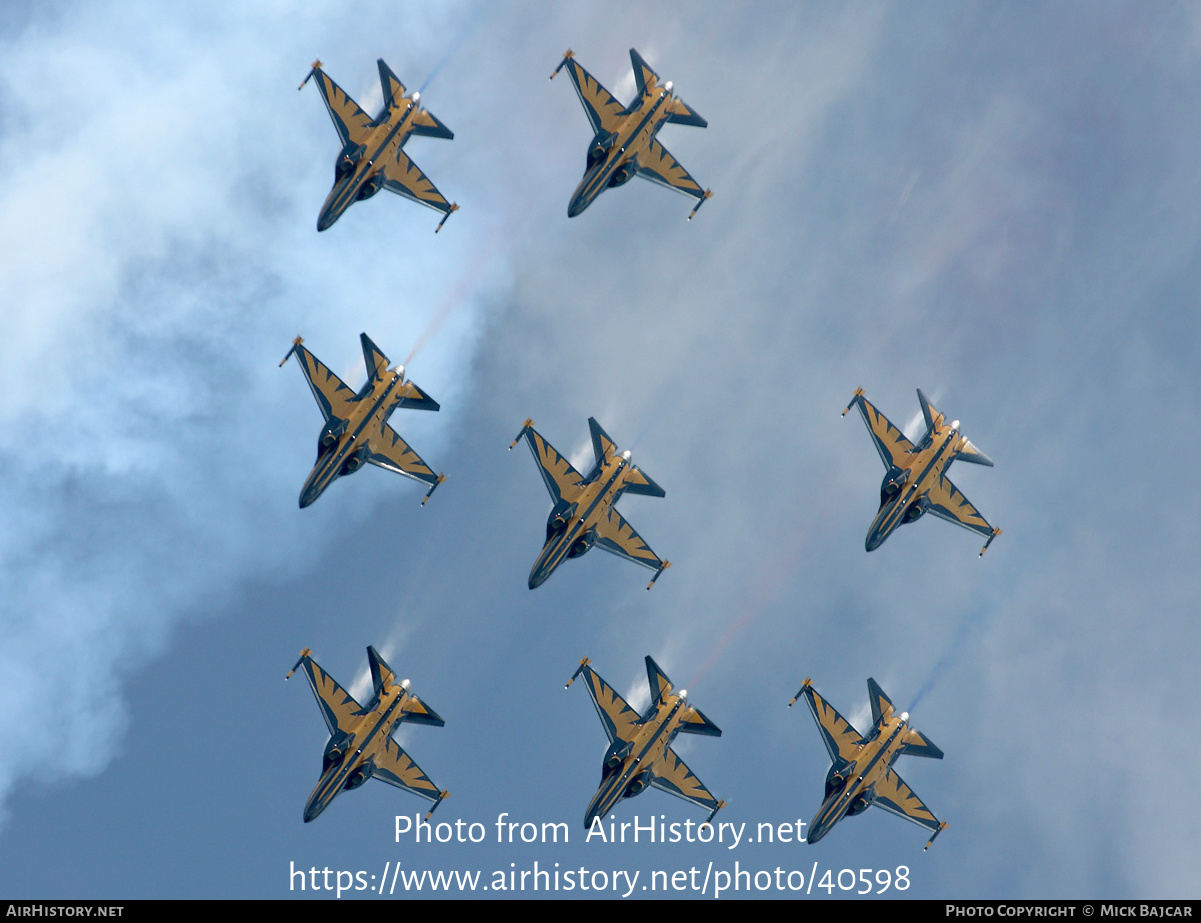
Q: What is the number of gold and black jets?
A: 8